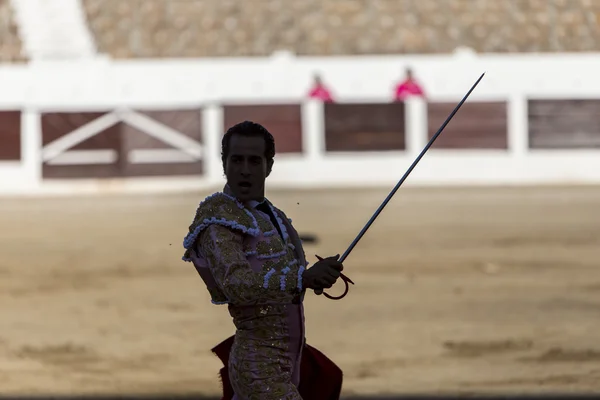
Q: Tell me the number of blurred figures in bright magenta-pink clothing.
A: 2